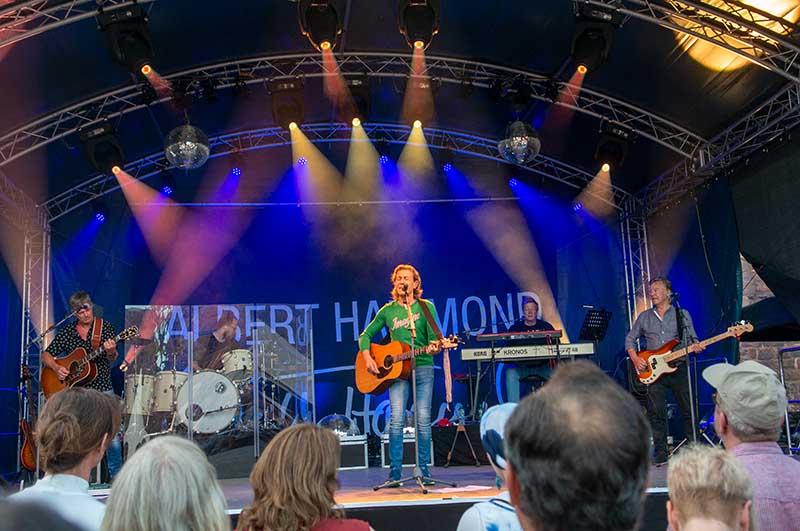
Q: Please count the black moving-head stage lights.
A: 9